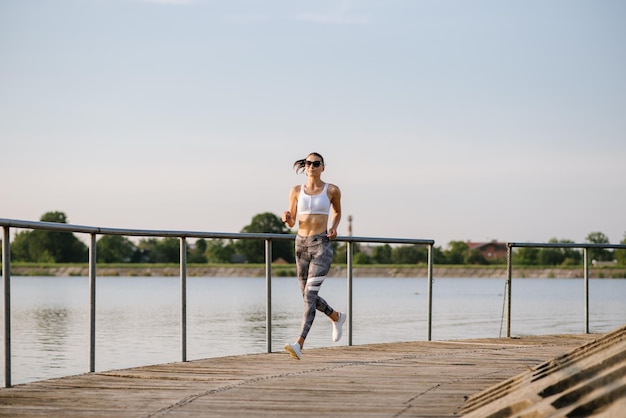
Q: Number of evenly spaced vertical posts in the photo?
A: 8